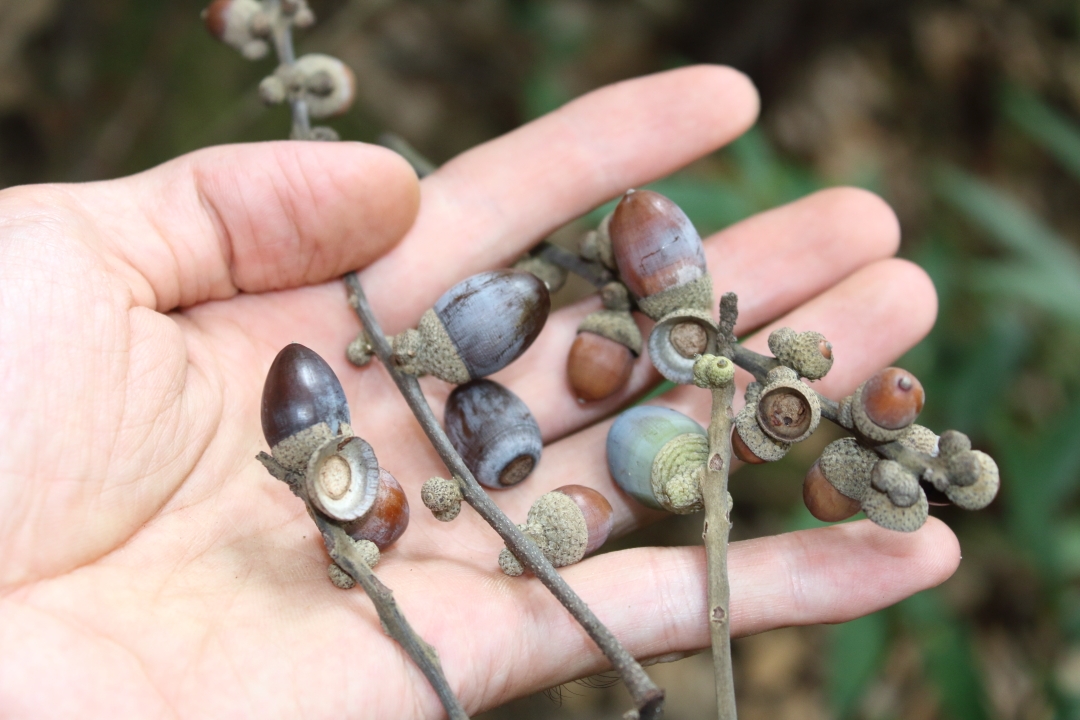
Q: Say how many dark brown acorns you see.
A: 3